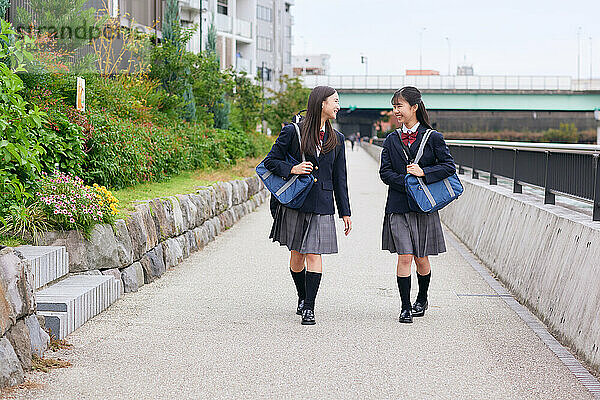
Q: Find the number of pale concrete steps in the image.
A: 2